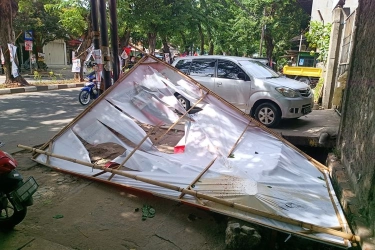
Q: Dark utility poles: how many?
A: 3